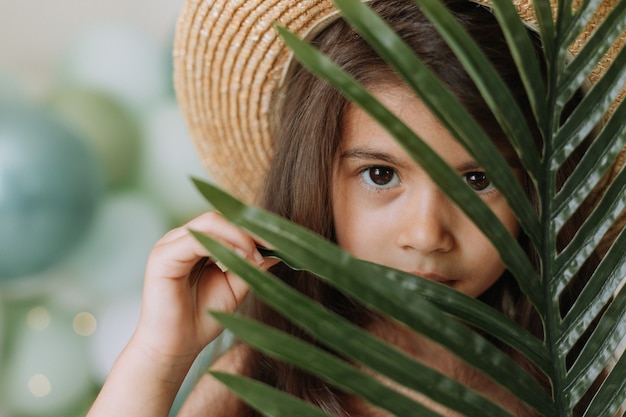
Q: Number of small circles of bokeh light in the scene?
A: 3